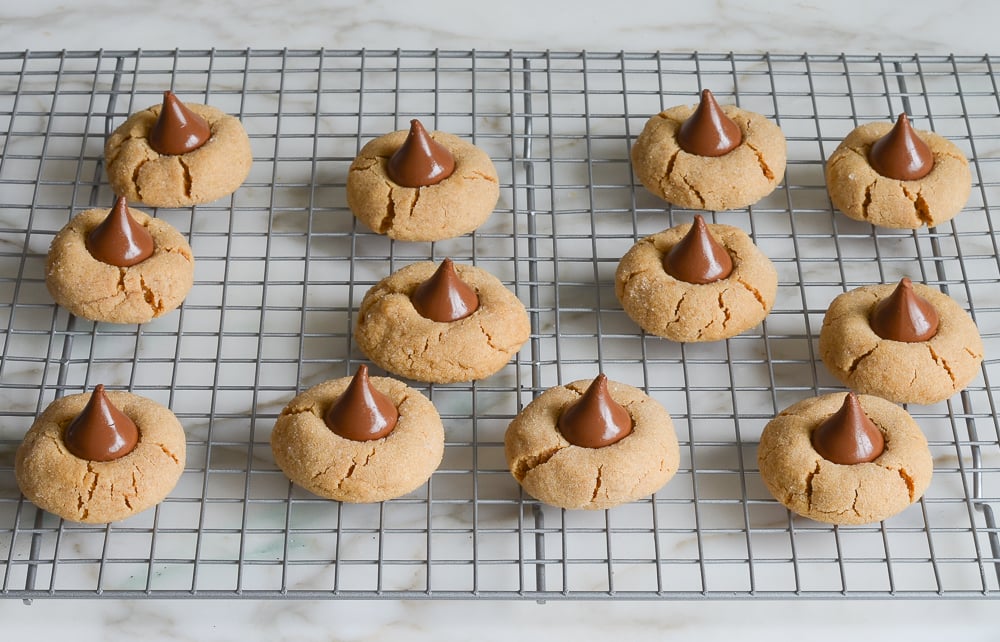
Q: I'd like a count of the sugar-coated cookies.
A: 12